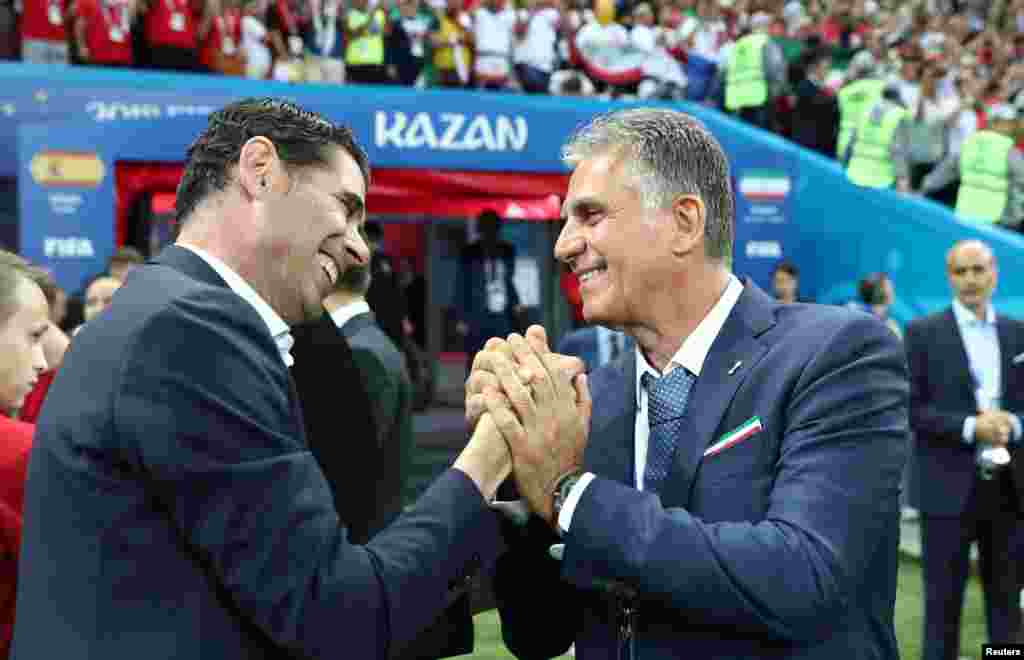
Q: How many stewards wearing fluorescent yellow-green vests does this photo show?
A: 5